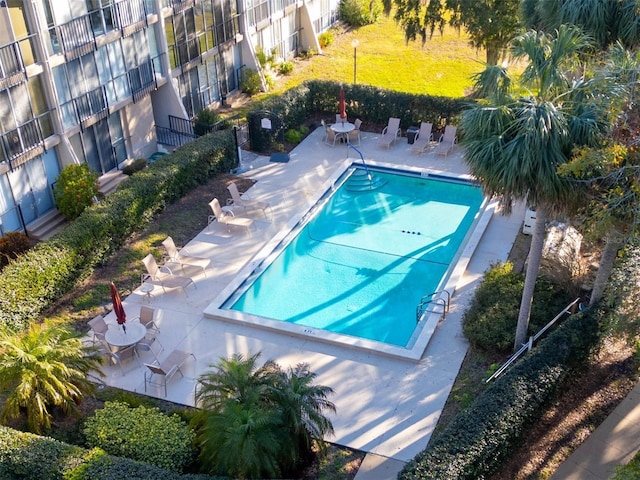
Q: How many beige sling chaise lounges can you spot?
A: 8